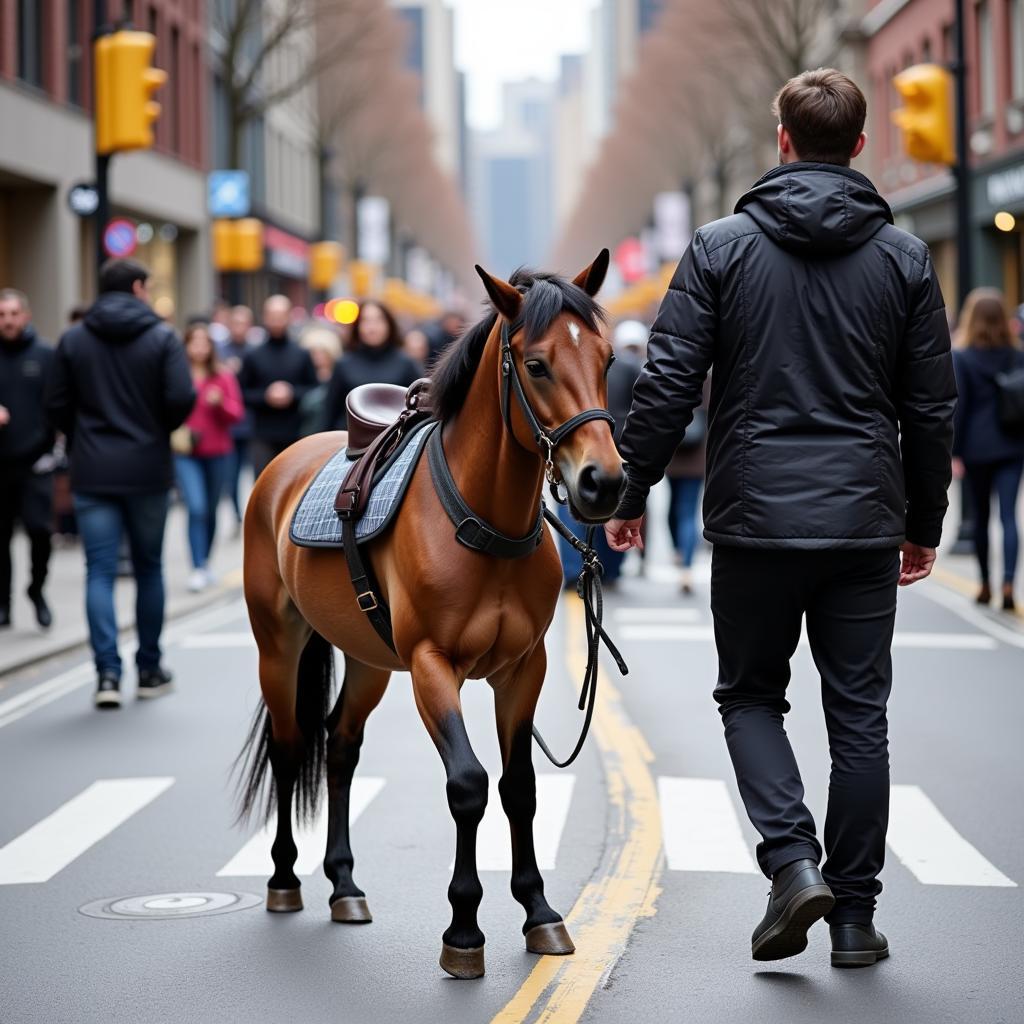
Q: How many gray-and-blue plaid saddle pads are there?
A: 1